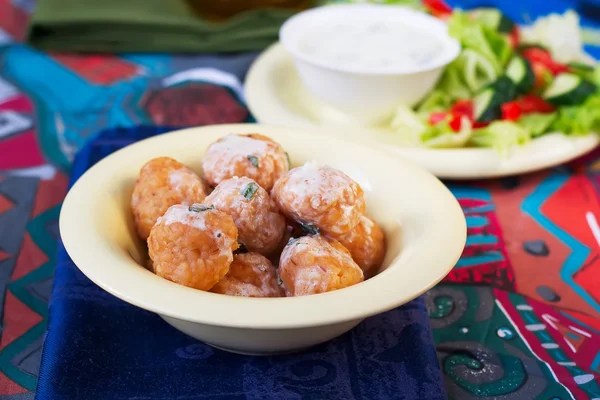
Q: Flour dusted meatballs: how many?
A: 8